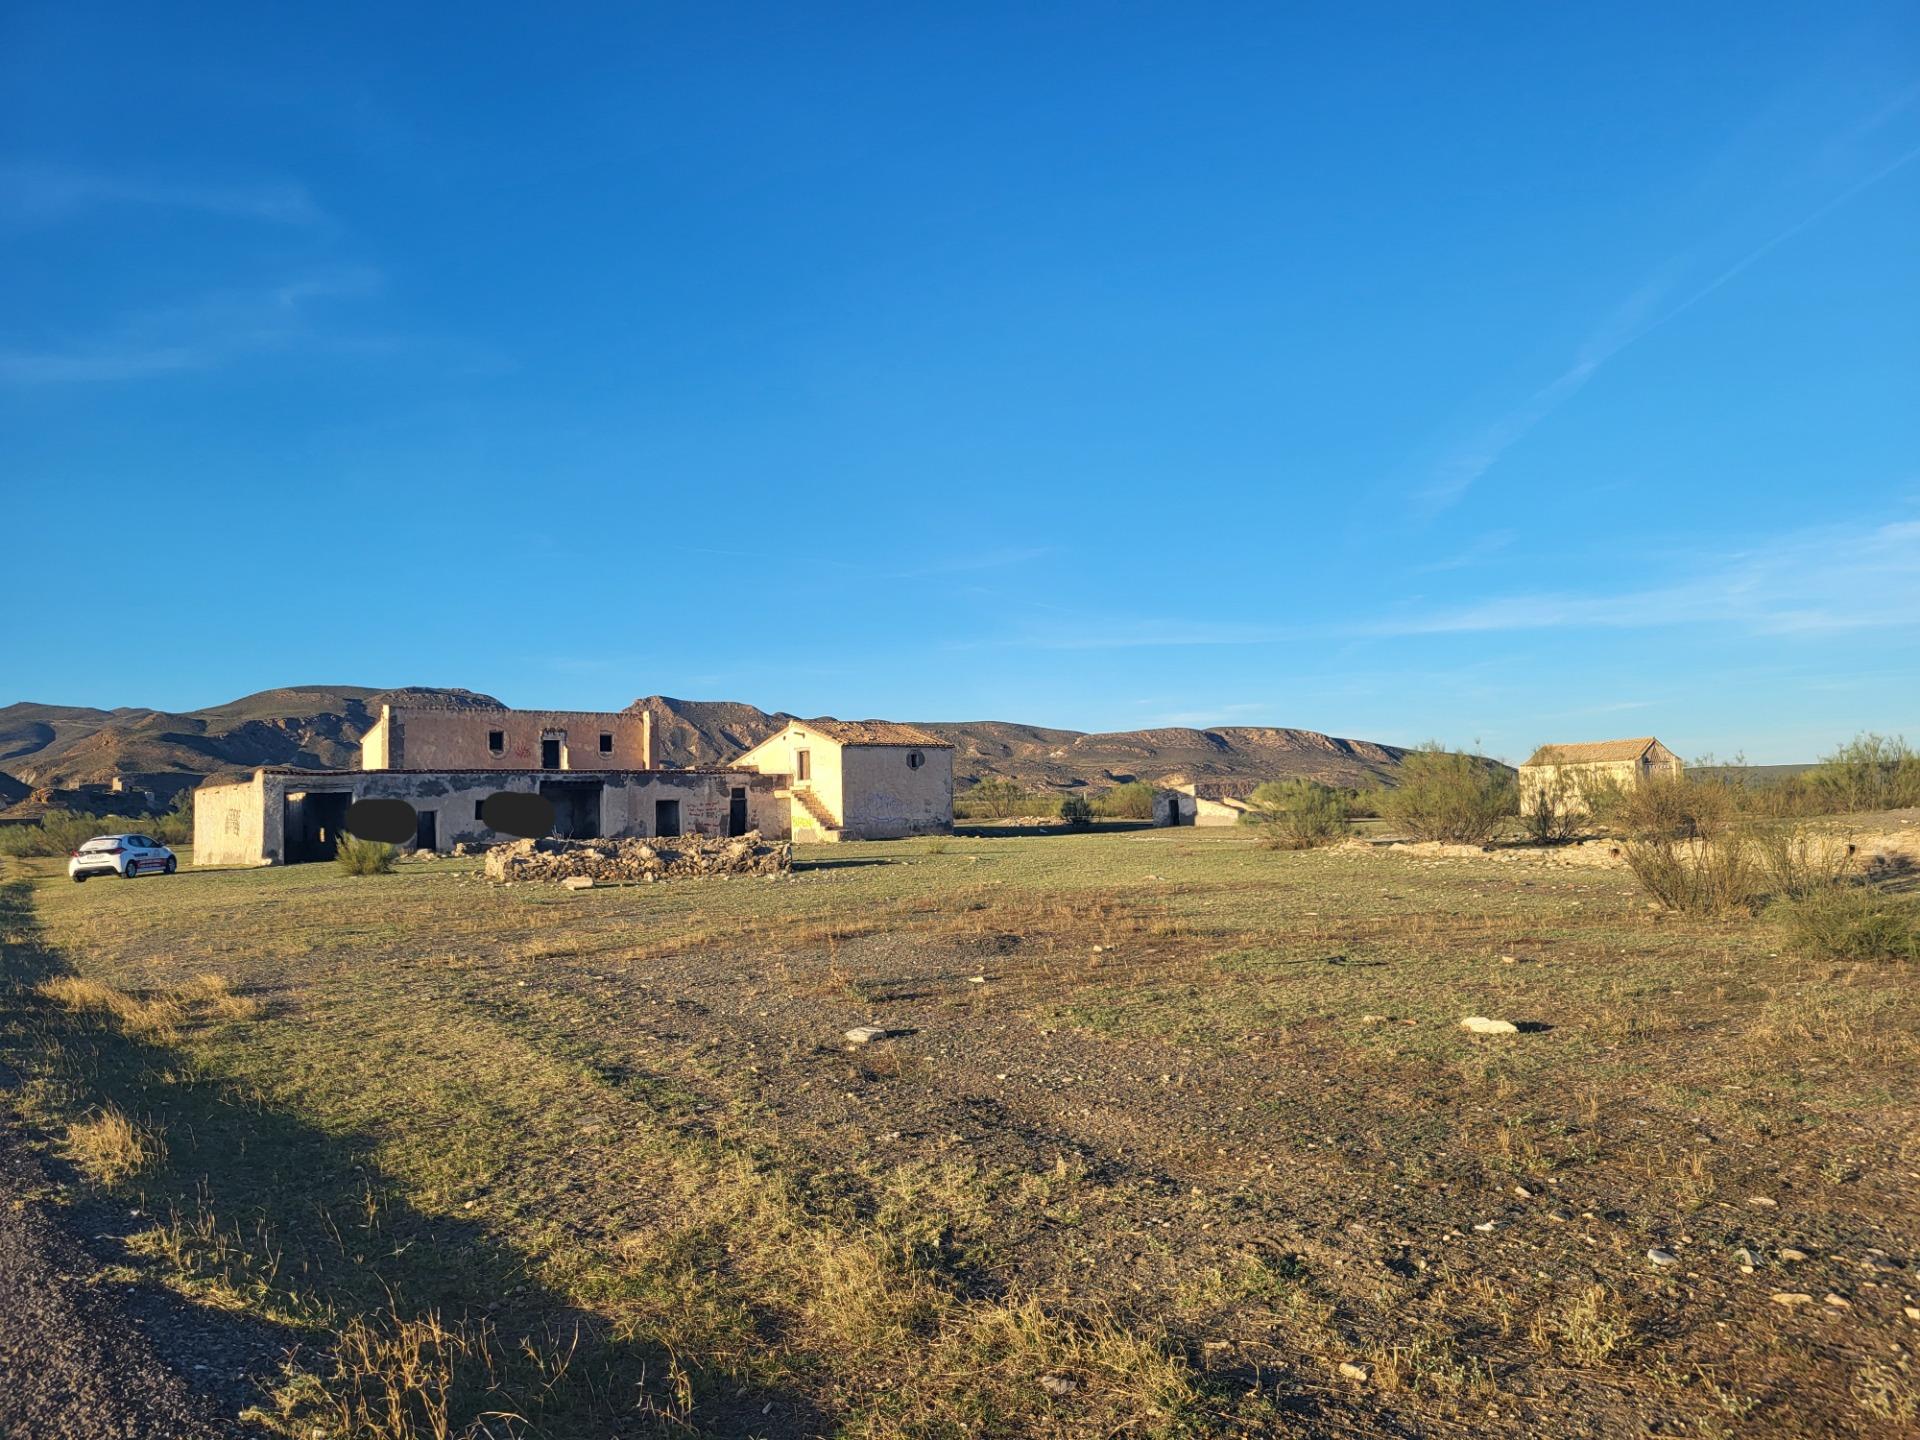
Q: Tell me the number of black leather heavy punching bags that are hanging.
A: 0